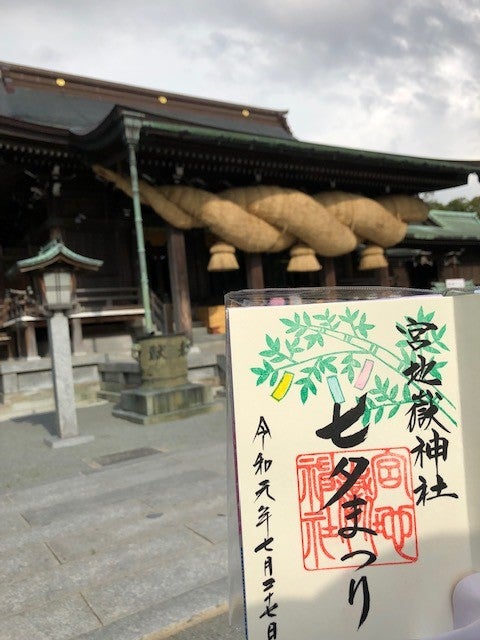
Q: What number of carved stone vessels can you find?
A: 1